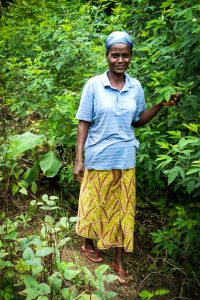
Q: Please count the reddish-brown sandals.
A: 2